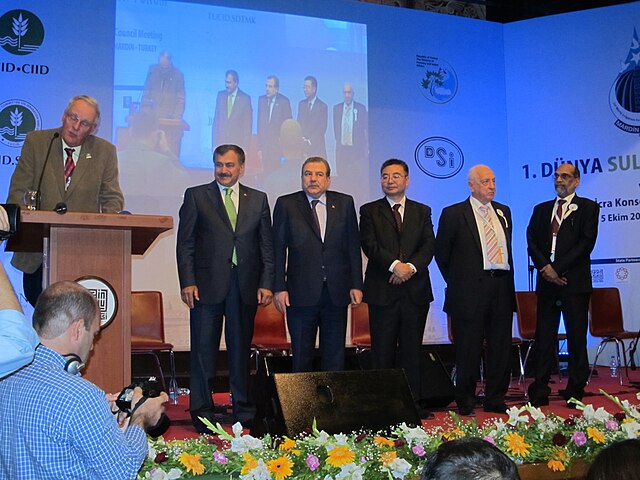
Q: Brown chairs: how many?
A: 6